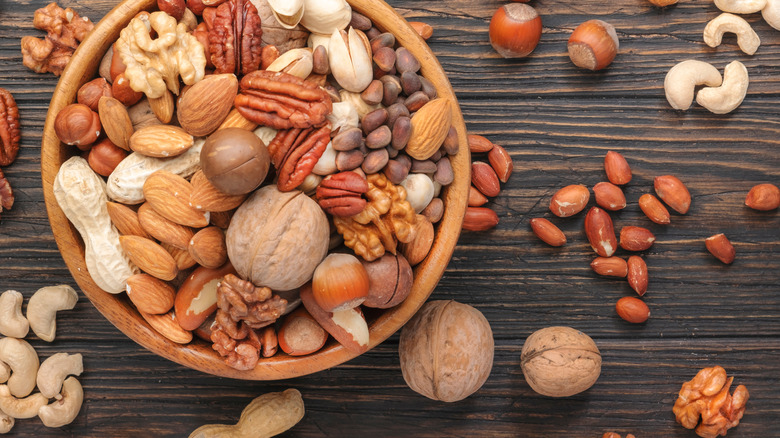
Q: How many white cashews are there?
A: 13